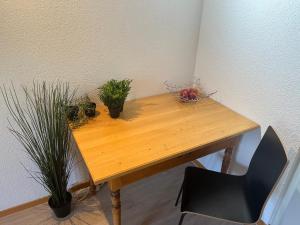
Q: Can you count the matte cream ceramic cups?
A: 0